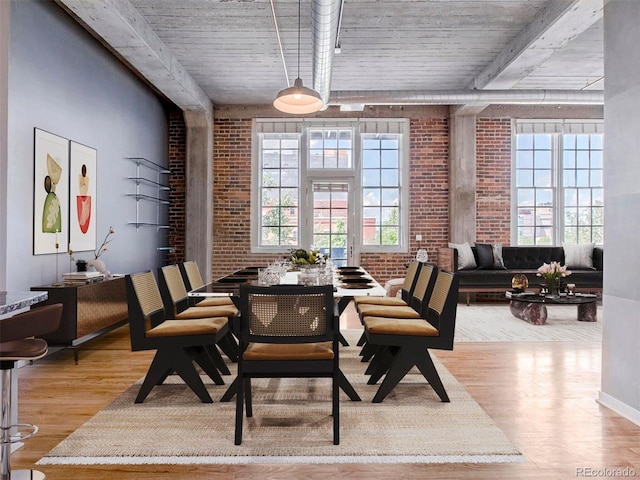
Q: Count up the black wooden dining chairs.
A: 7